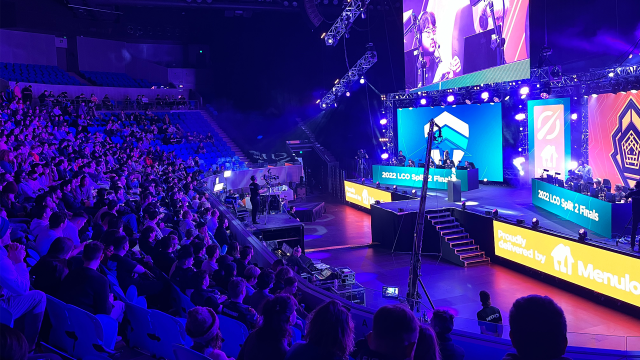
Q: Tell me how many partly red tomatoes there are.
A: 0